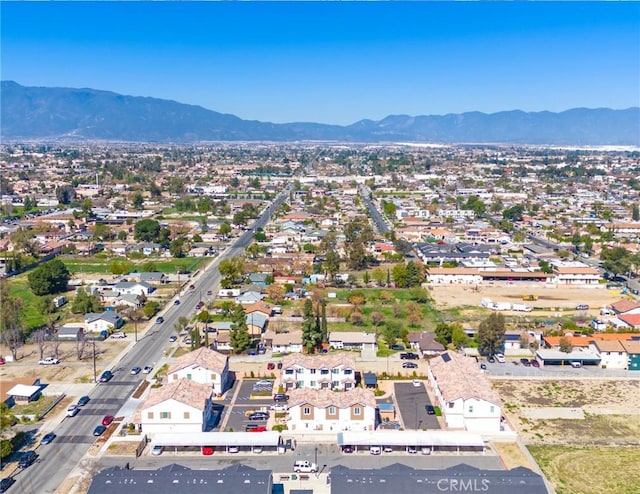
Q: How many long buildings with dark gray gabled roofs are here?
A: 2